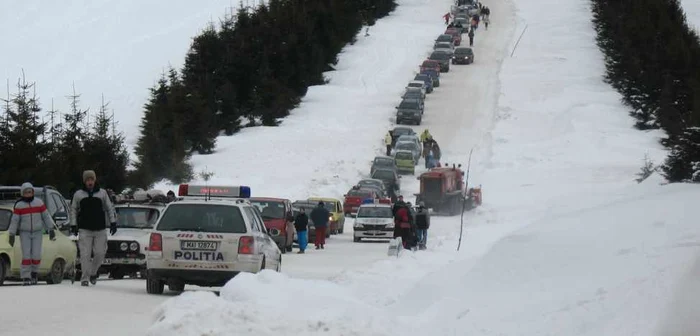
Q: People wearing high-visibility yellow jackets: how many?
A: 2